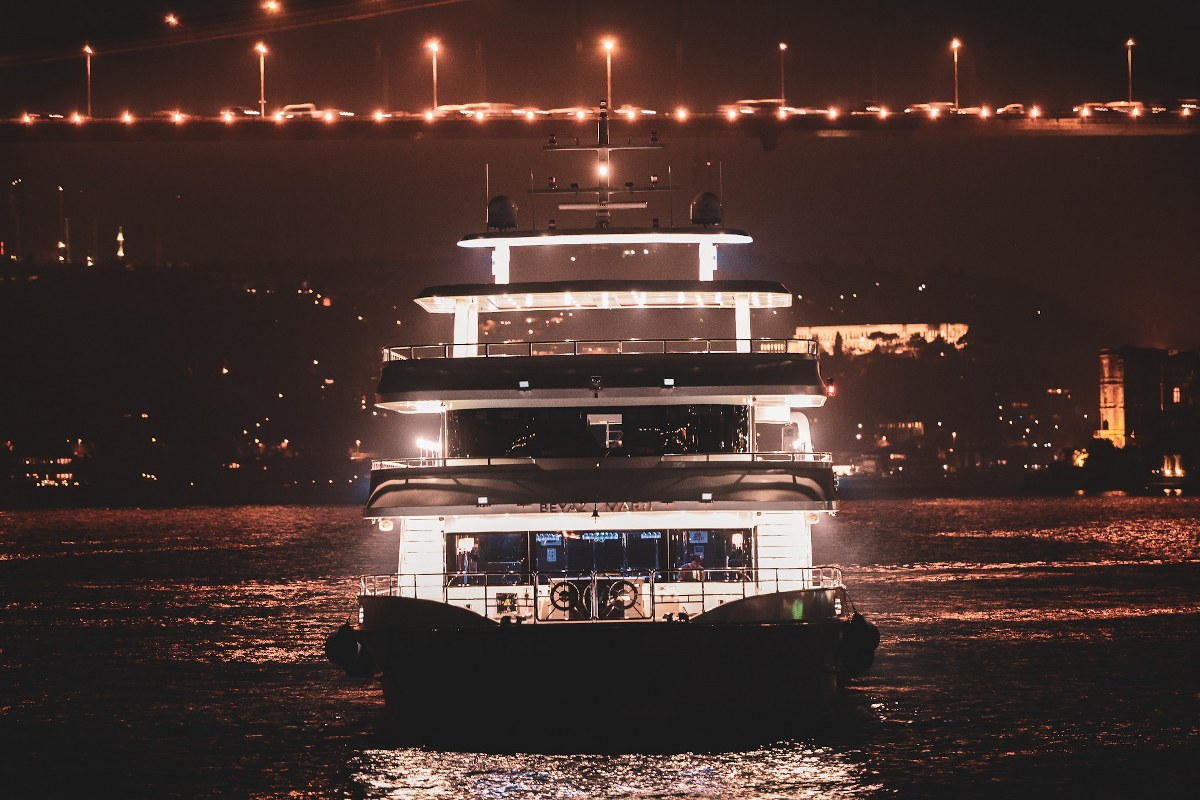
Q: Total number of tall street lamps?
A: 7